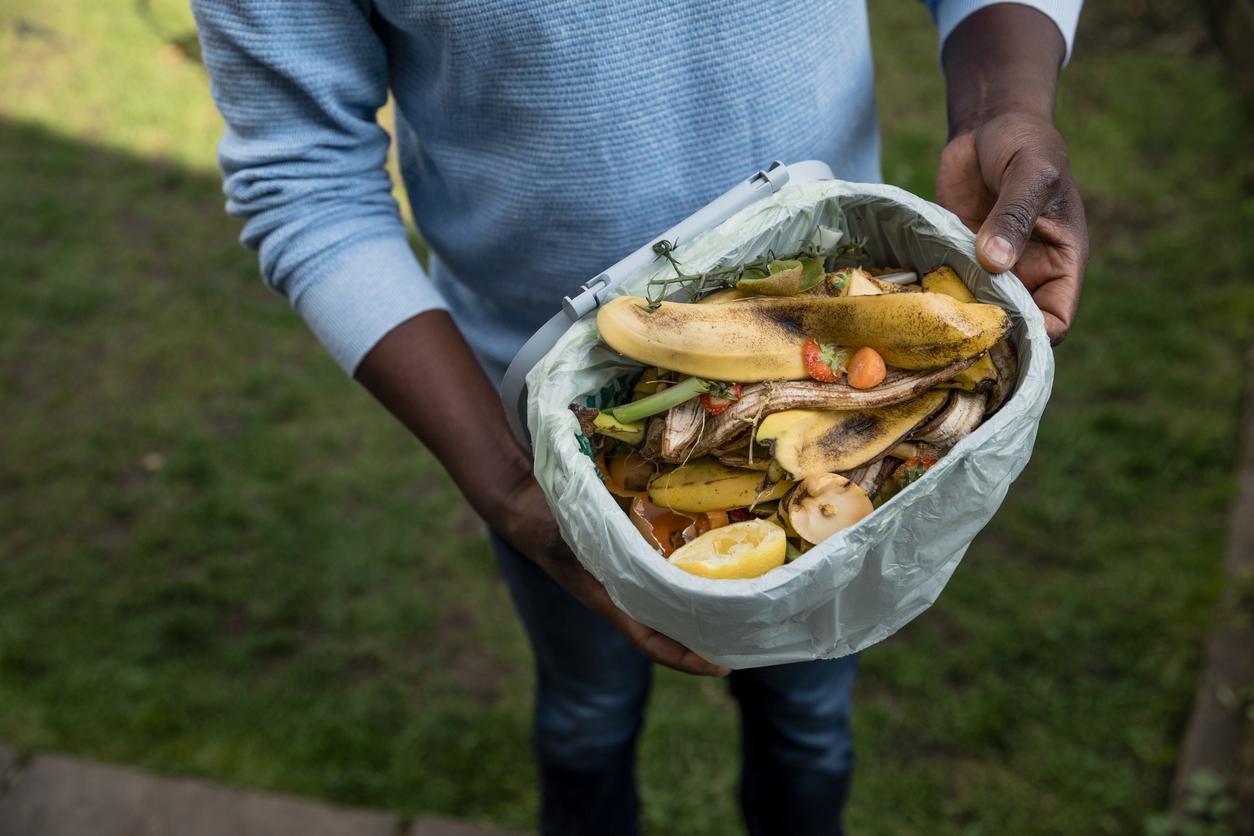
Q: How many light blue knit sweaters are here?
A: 1